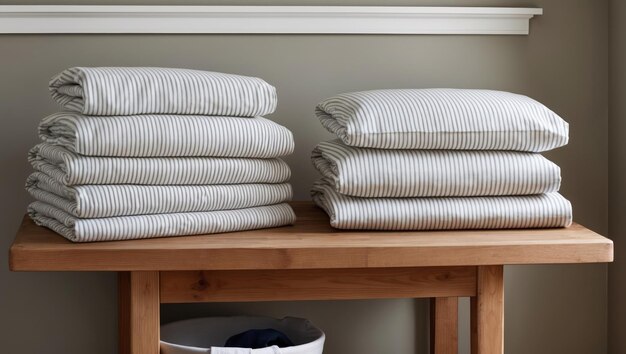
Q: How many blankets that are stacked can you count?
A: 8